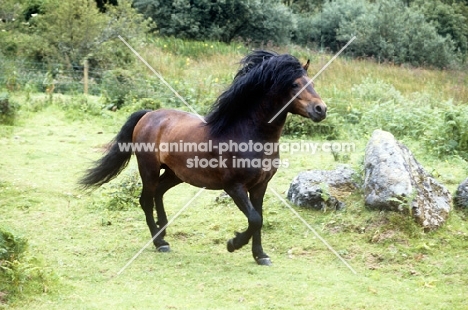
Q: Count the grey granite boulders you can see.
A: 3